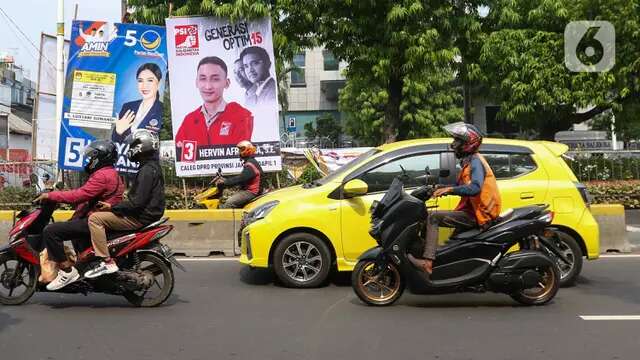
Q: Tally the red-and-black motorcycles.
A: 1